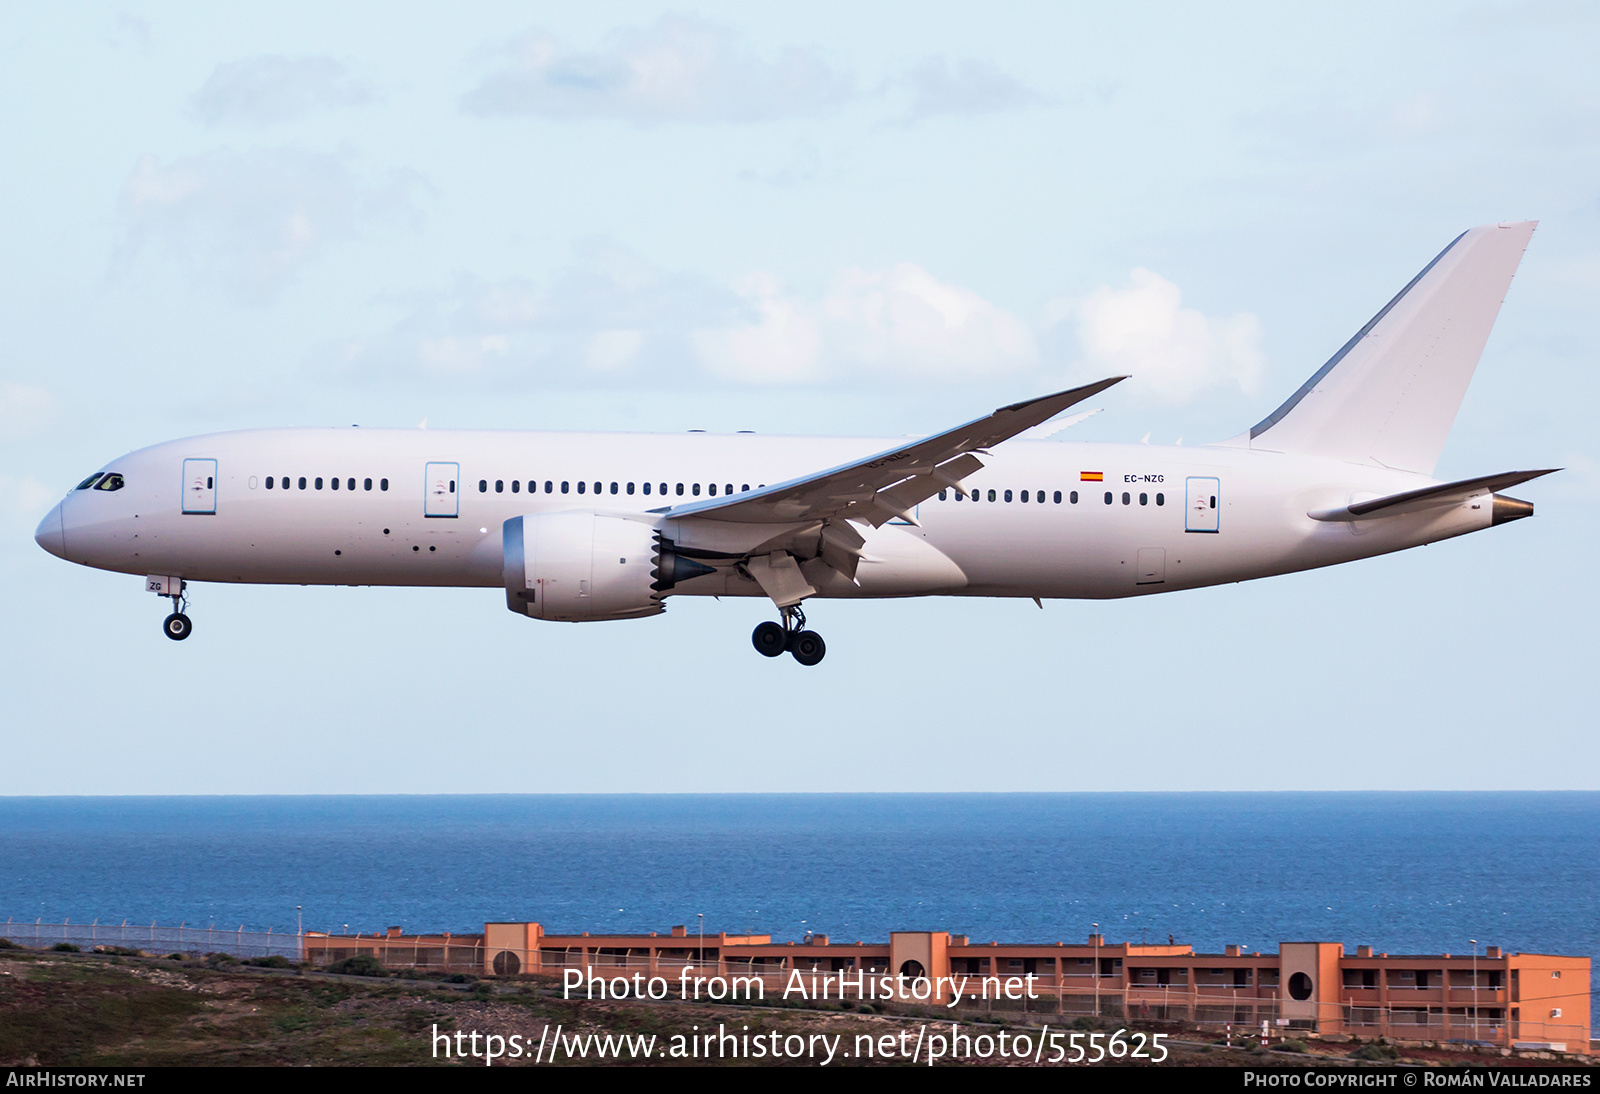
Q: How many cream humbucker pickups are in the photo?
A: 0